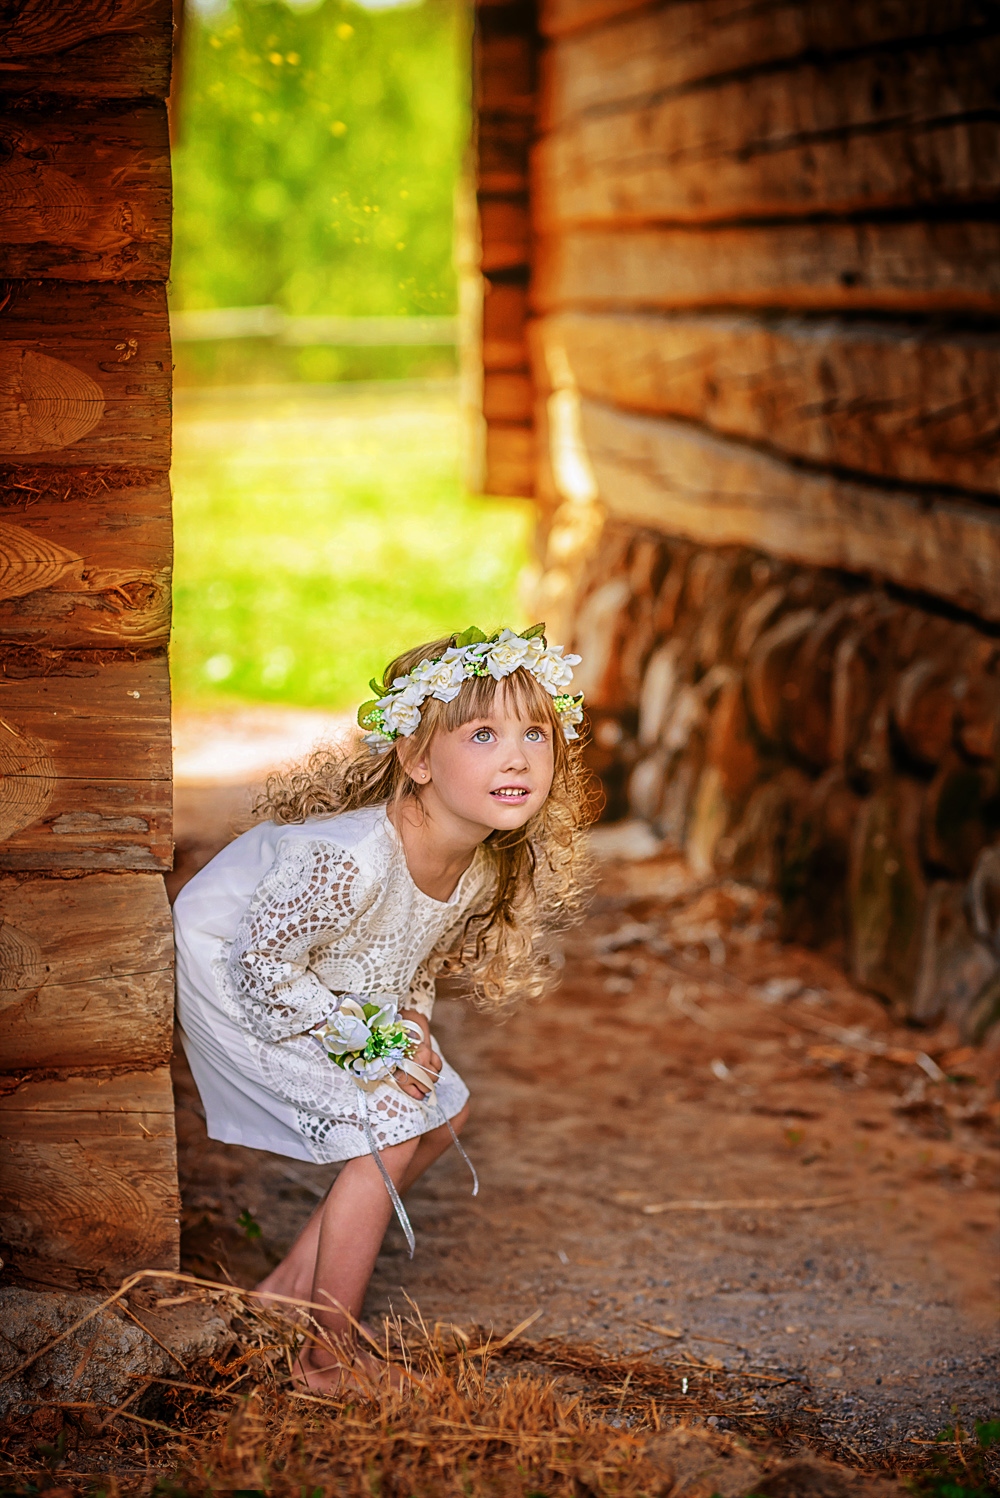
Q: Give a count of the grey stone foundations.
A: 1